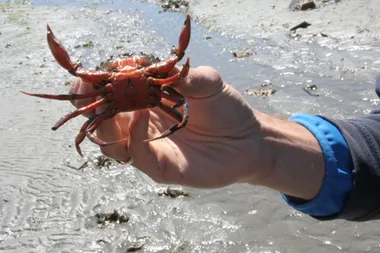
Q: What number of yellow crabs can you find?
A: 0